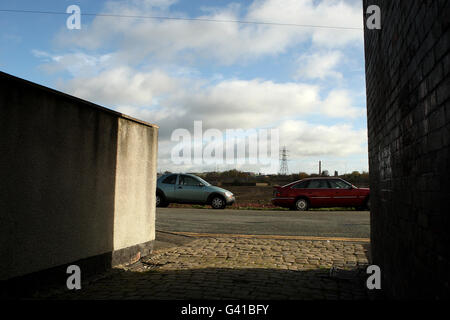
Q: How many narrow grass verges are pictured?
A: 1